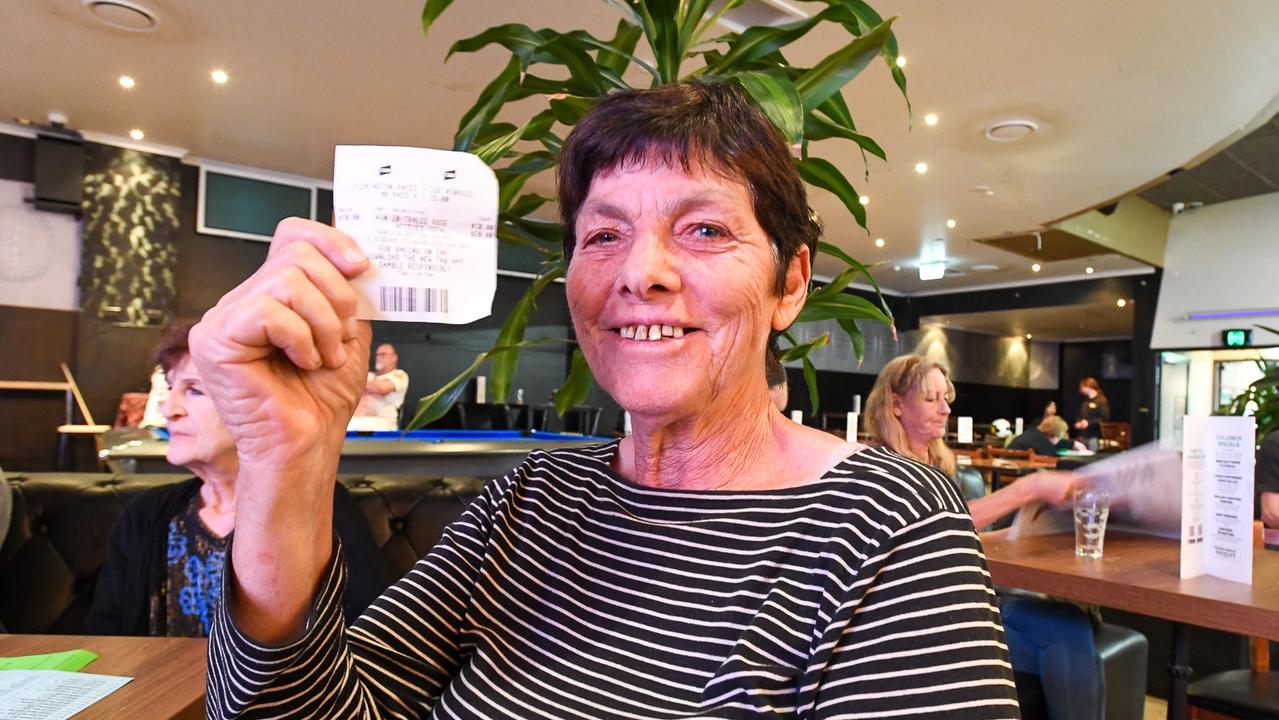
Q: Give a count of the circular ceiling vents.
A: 2